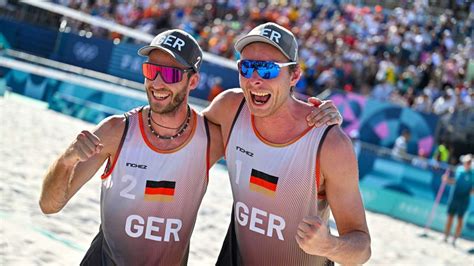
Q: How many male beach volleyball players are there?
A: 2